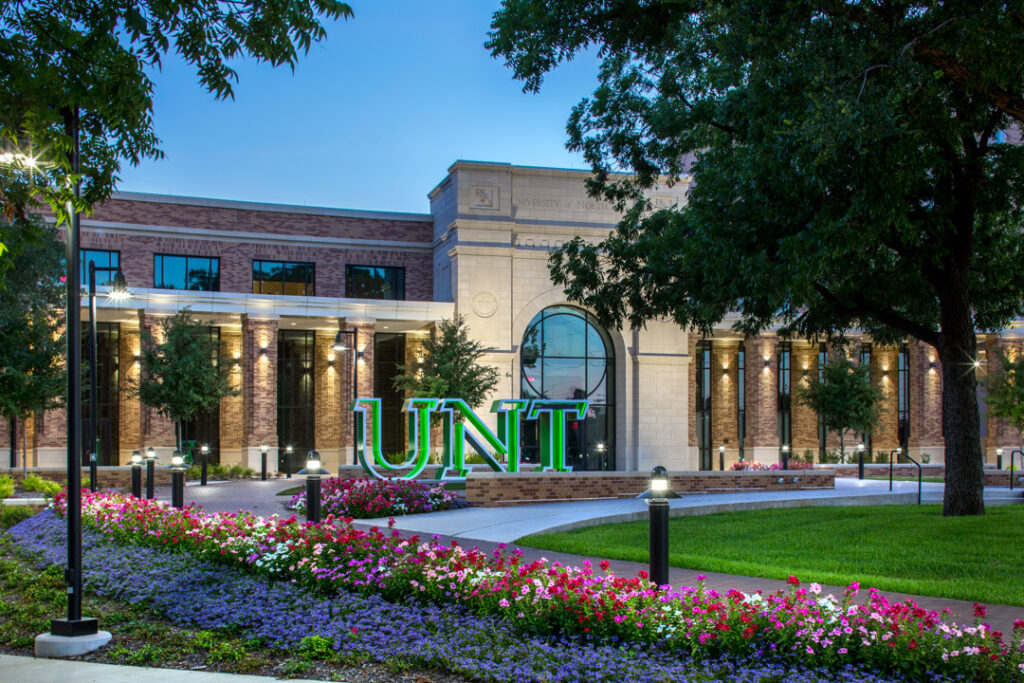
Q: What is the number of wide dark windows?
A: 4